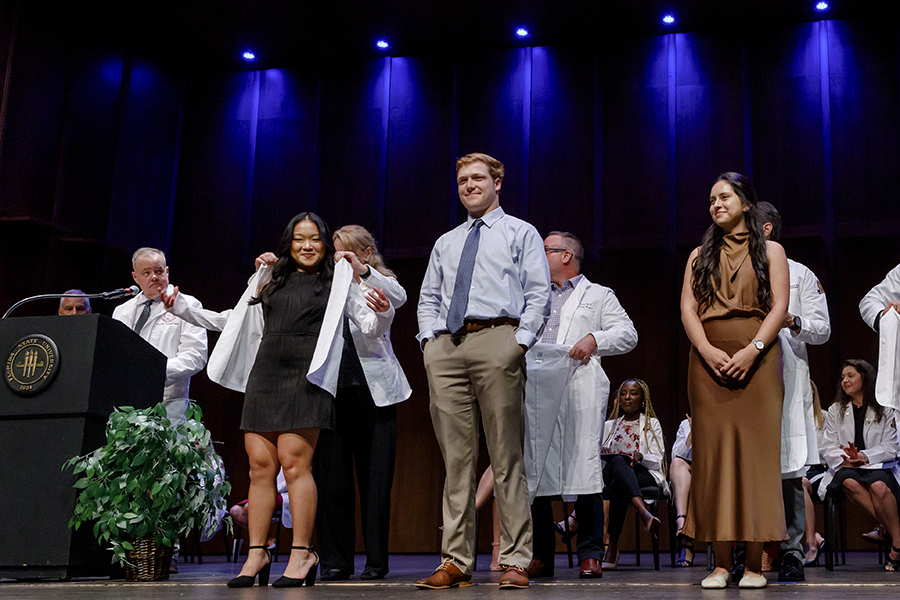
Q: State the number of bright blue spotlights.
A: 5